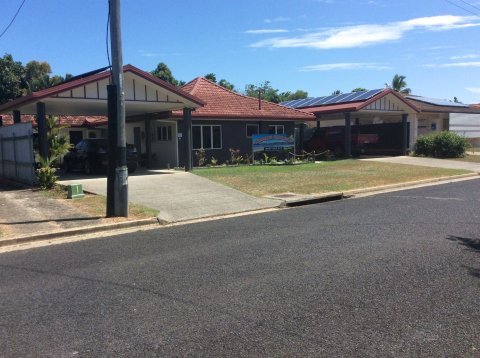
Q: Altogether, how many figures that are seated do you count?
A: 0